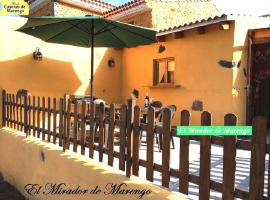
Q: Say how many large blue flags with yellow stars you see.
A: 0